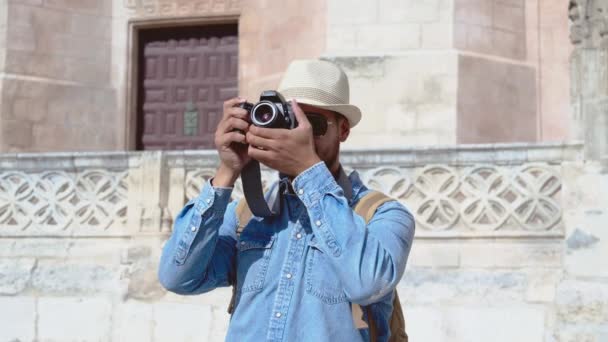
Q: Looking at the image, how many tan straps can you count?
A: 2